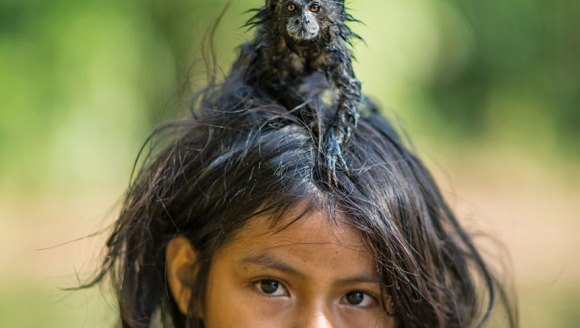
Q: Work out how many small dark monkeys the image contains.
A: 1